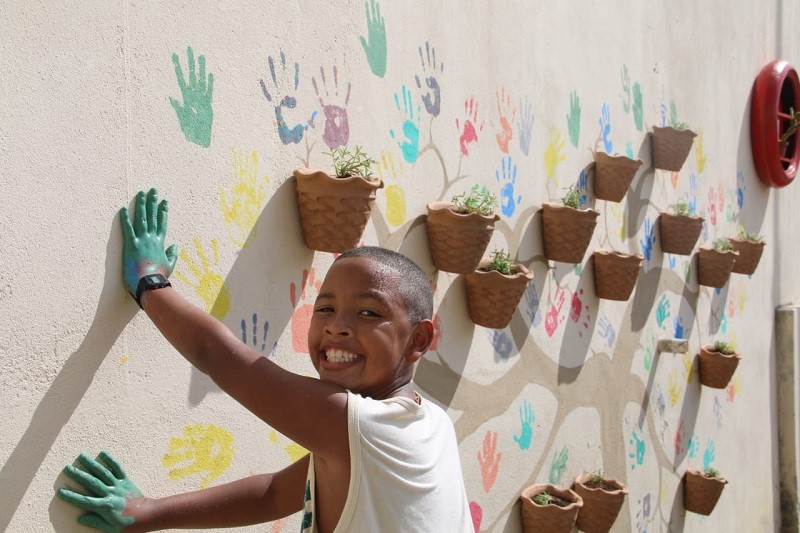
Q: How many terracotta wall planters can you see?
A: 14